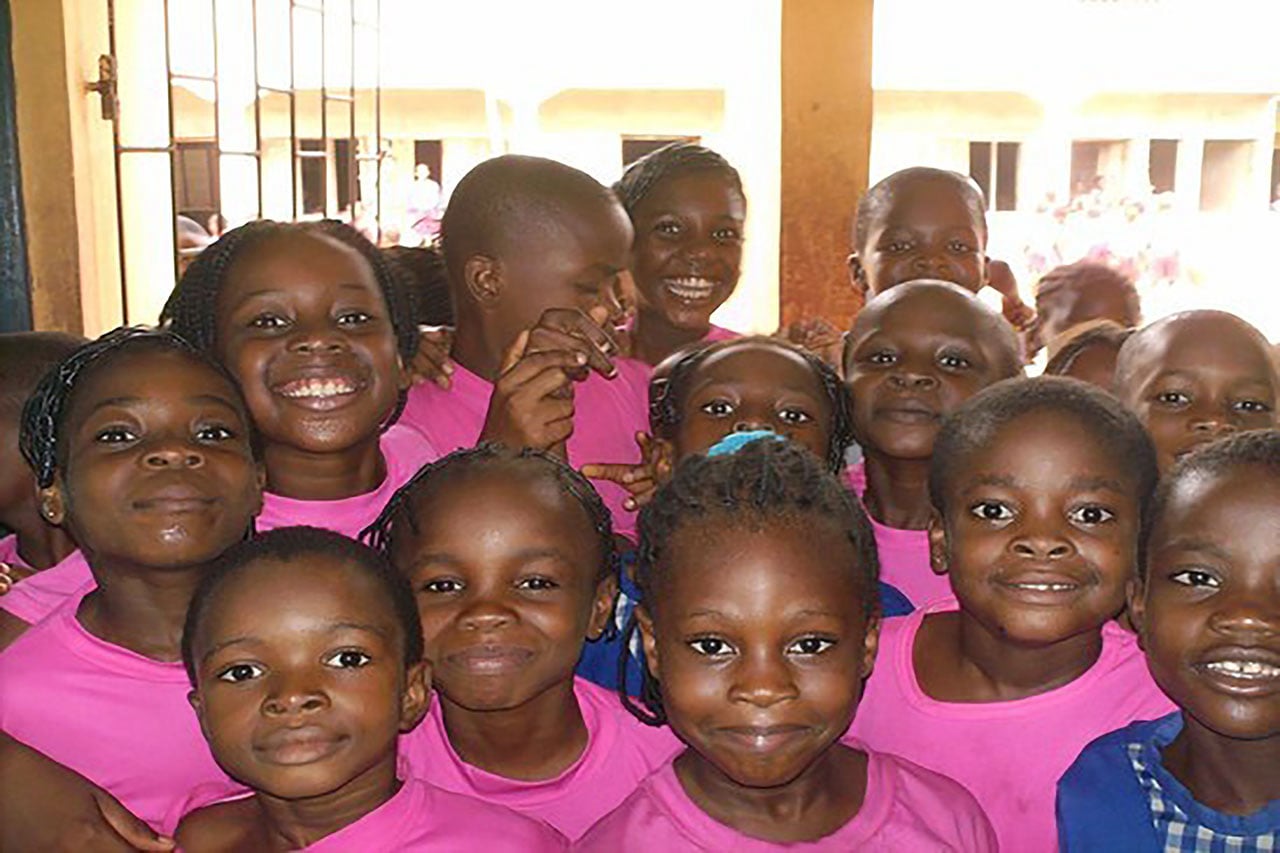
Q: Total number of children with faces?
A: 13